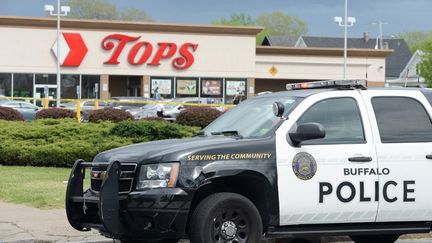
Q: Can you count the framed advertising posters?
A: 4